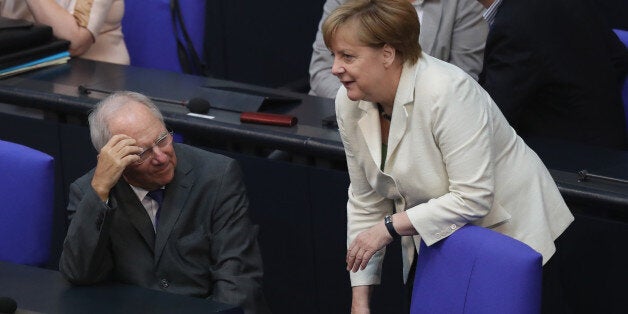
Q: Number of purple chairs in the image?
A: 4